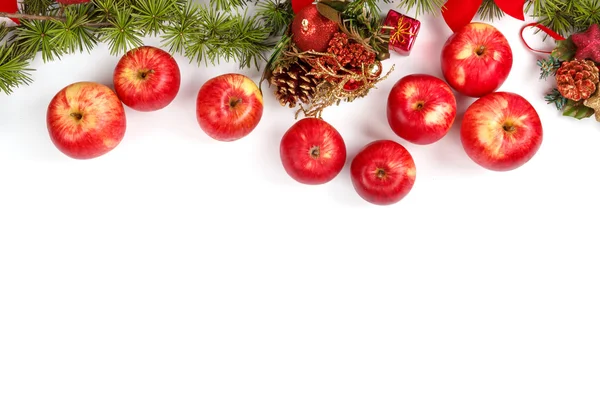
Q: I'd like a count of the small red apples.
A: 8